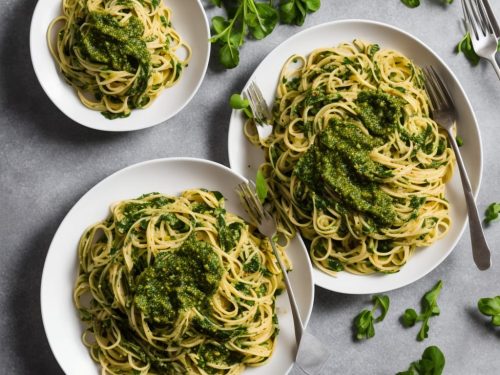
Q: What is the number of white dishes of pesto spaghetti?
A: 3